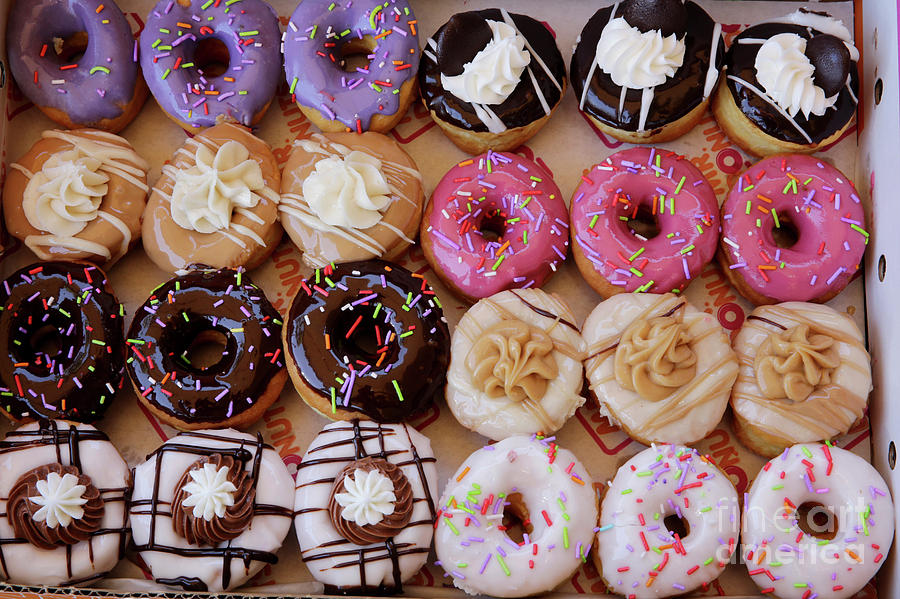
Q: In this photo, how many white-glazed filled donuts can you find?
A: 6